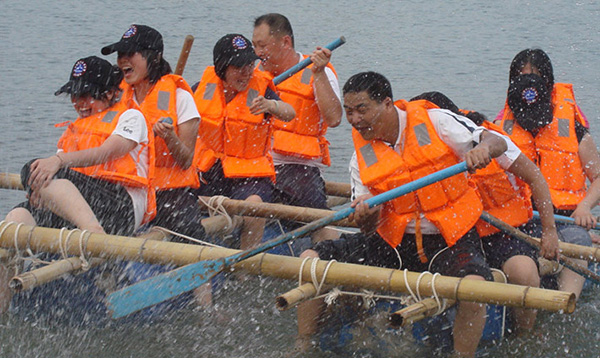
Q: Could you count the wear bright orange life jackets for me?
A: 7